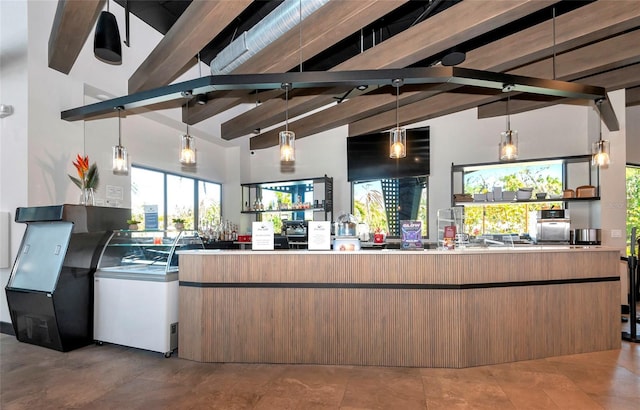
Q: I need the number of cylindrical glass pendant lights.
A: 6